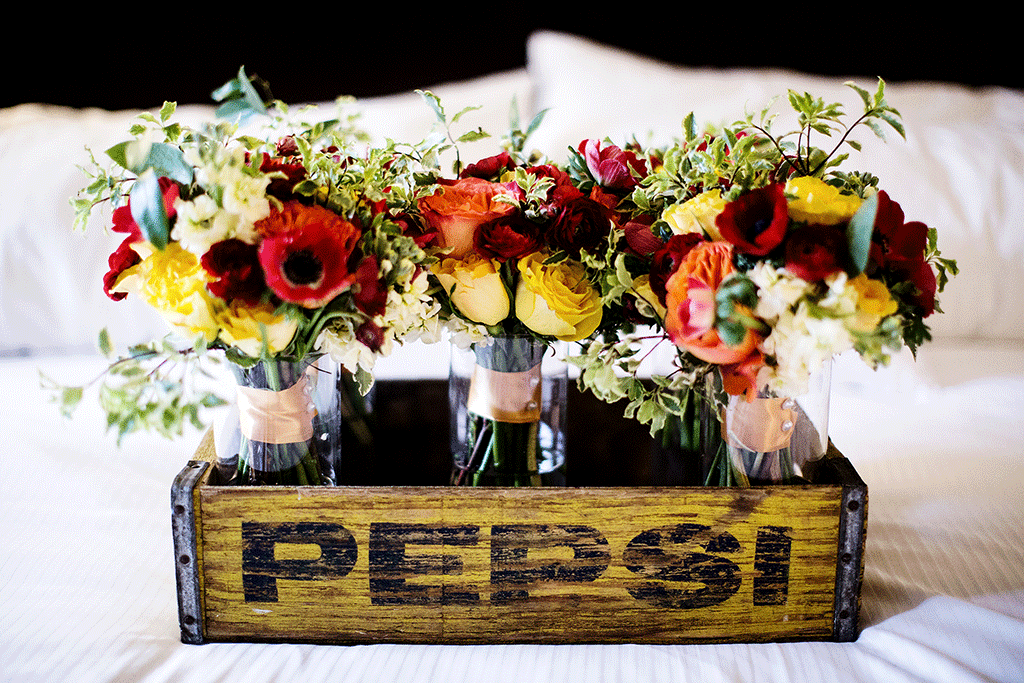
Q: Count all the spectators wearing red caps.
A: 0